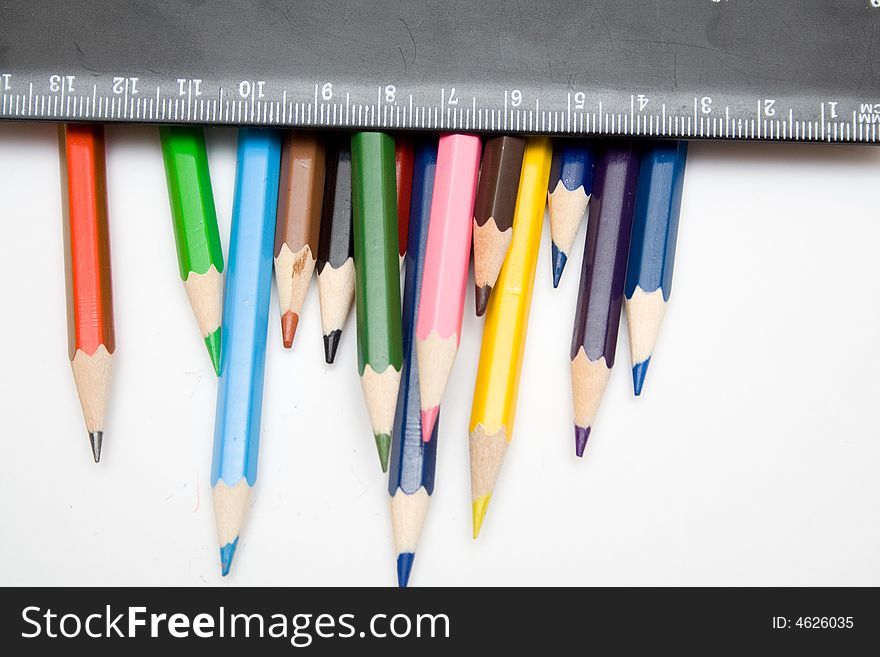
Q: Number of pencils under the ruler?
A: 14